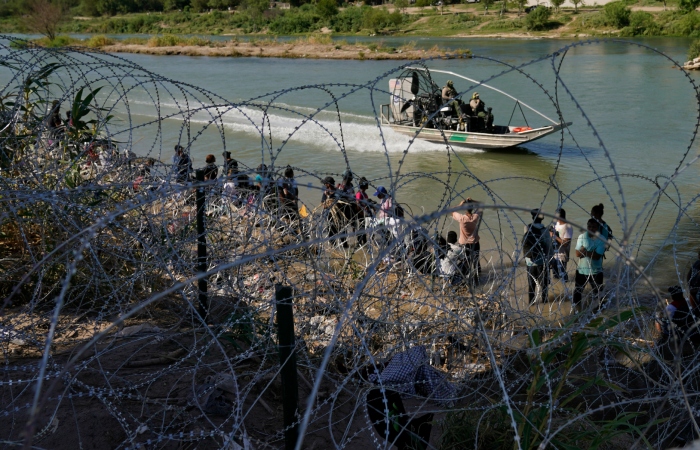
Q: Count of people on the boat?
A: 2